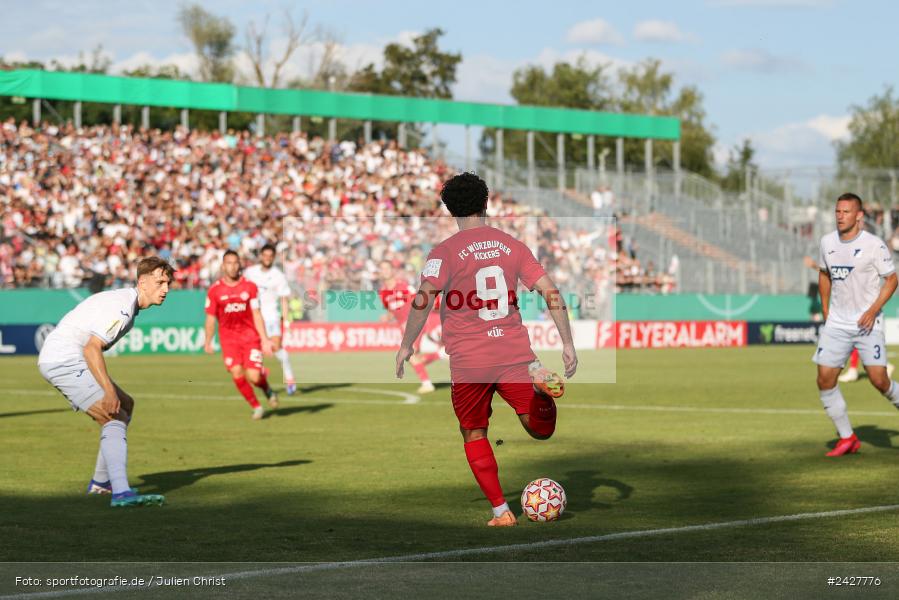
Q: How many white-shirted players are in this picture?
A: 3